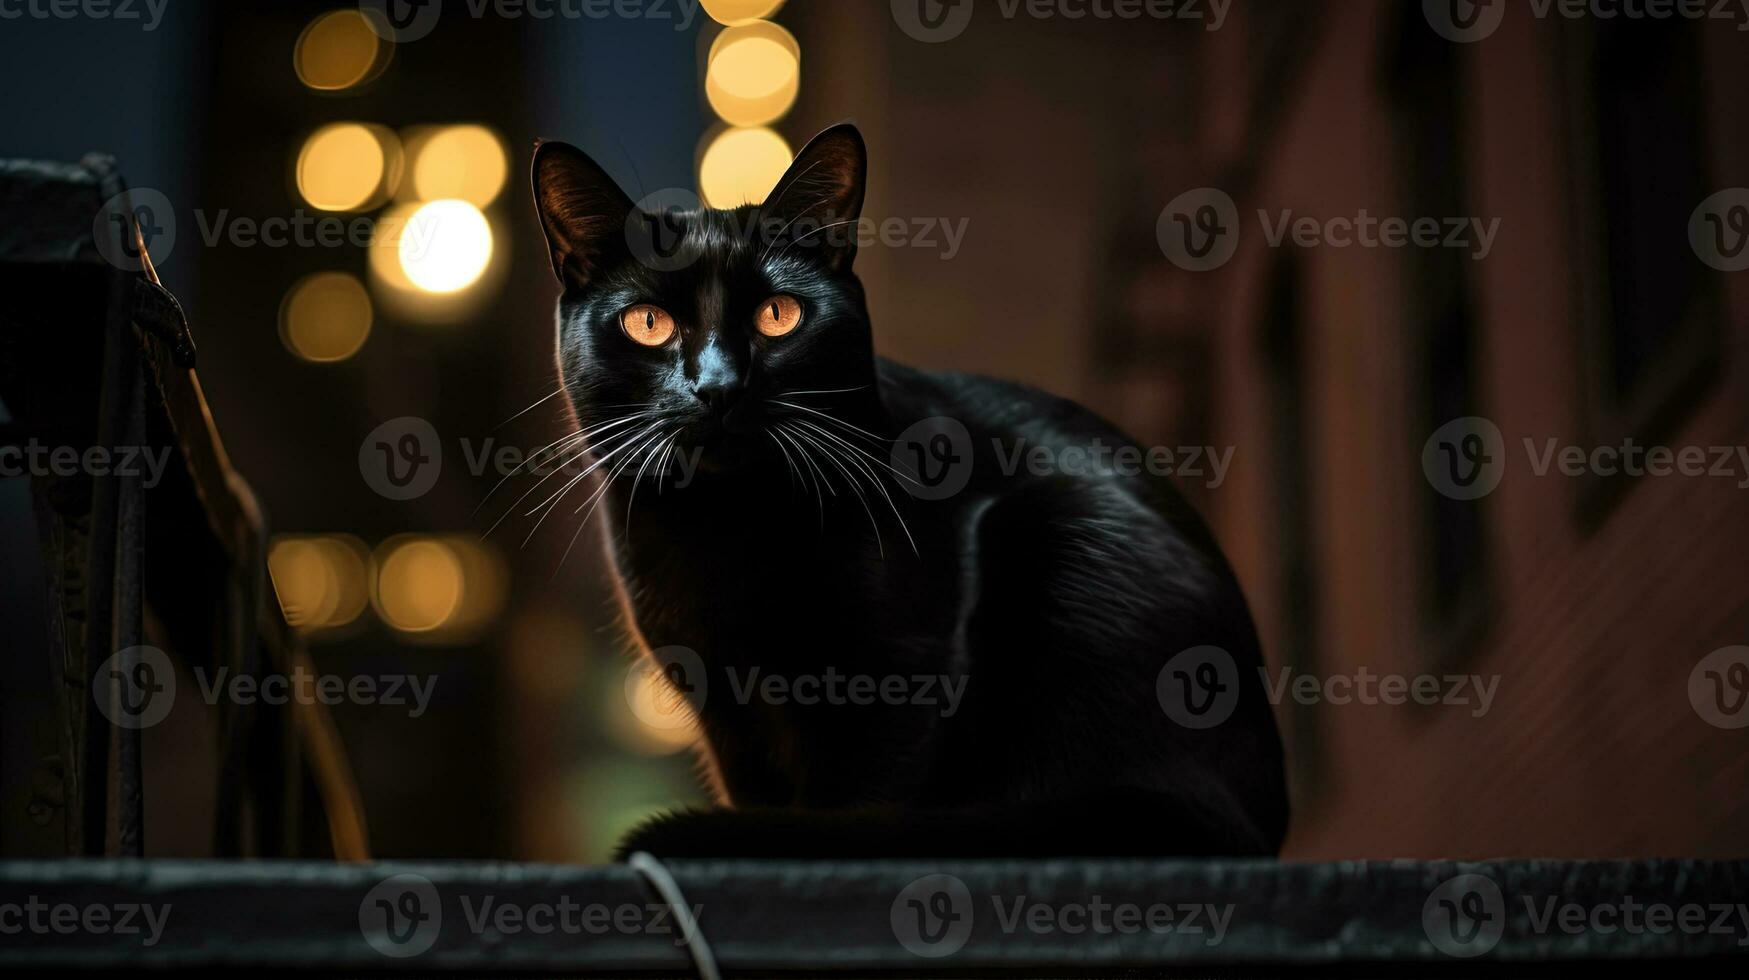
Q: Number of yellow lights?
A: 11